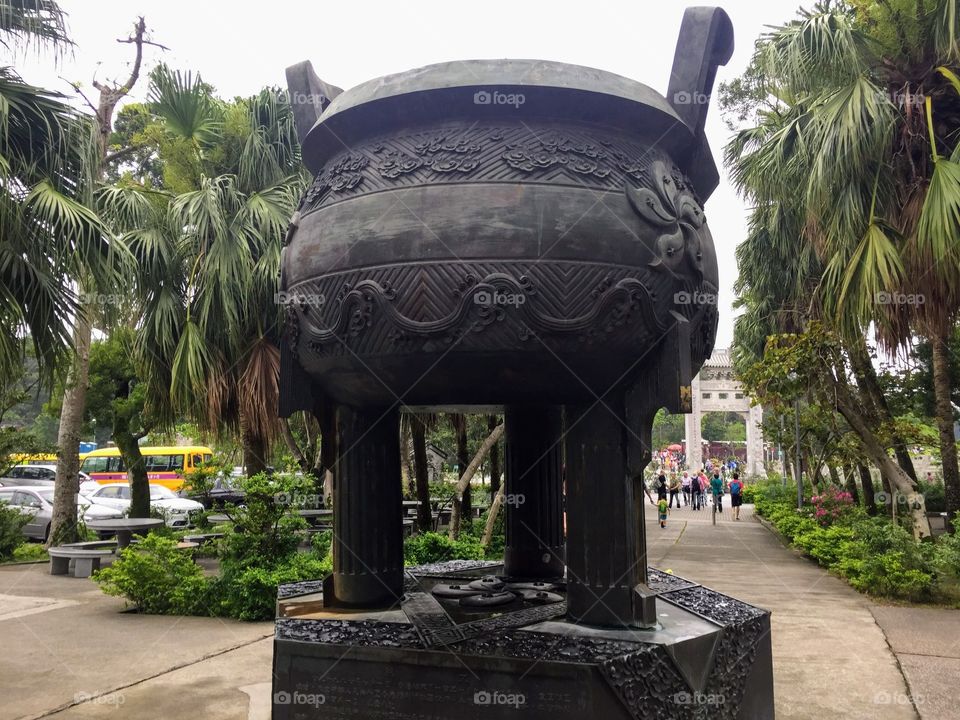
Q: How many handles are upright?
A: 2